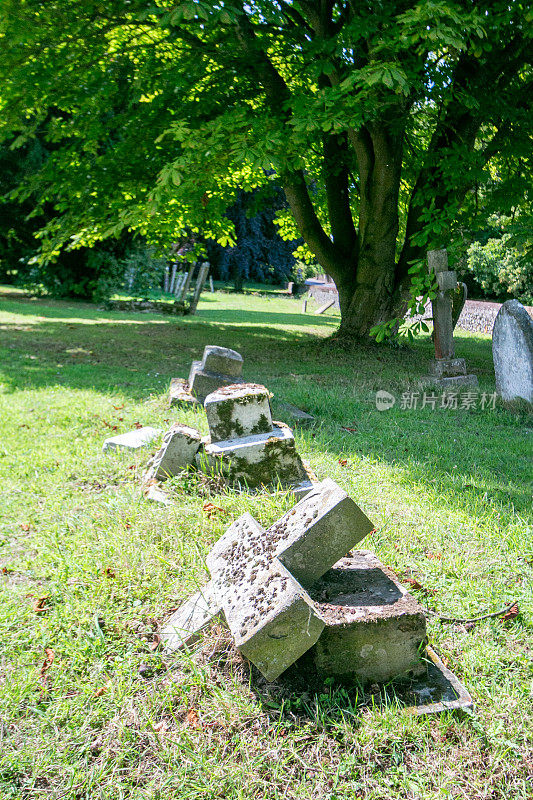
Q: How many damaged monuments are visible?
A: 3